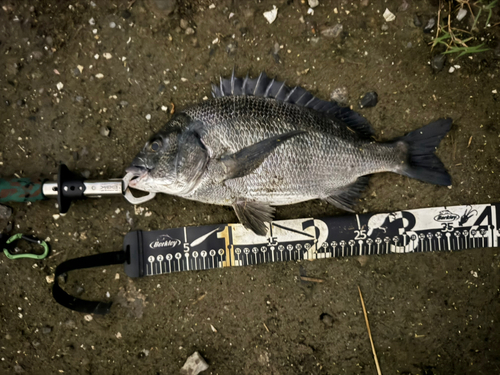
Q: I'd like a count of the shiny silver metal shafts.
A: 1